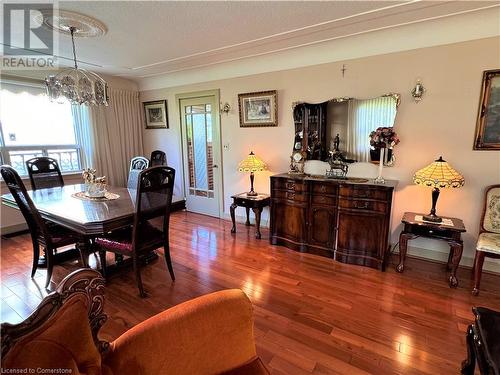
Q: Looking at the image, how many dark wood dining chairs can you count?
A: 5